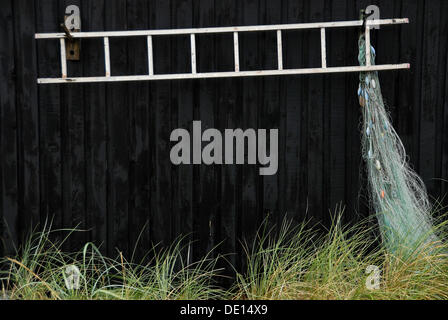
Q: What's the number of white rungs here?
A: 8